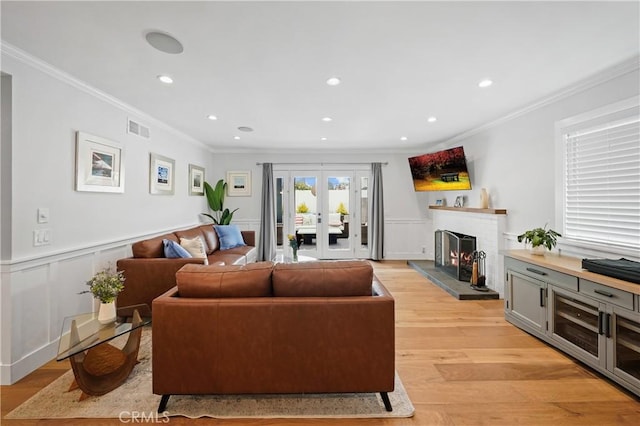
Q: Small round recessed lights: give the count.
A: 9